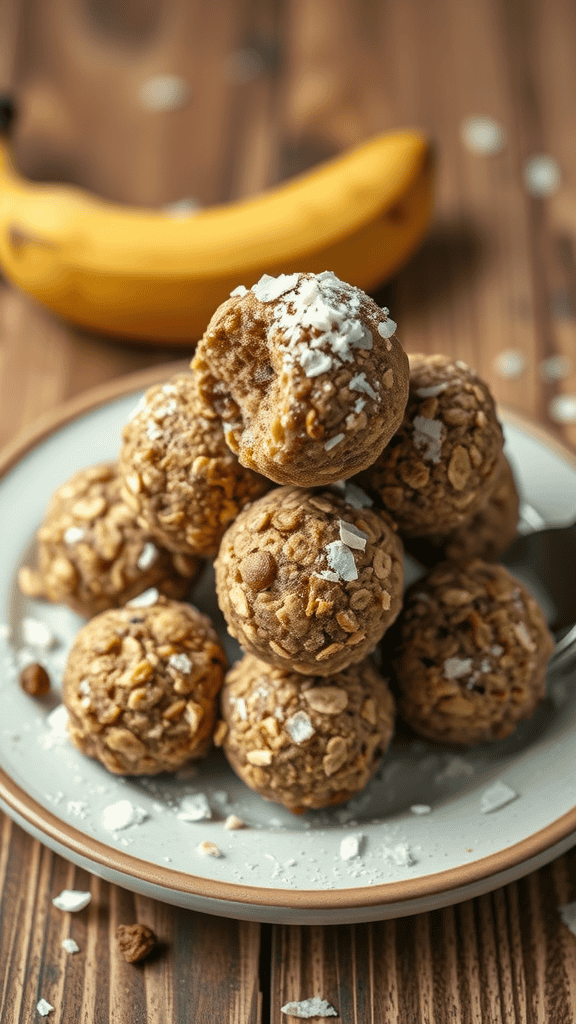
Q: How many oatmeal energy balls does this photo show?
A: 9